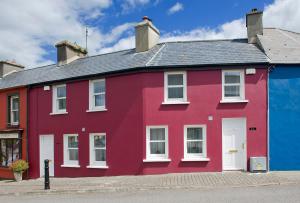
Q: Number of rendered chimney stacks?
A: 4